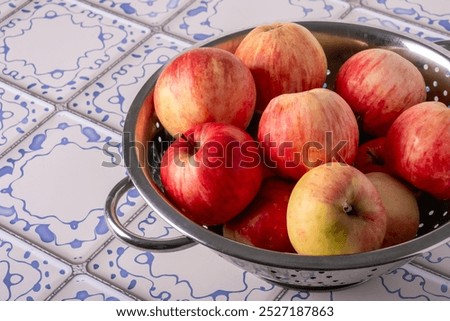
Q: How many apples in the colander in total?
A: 10